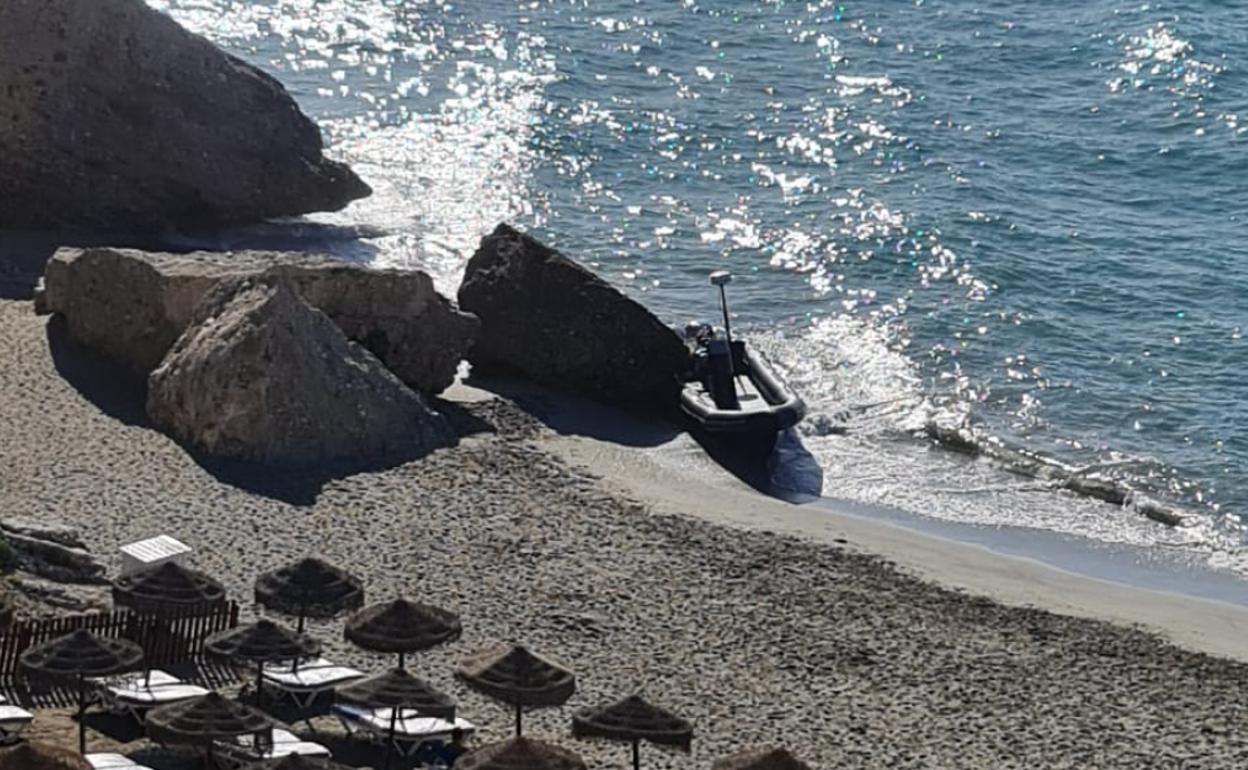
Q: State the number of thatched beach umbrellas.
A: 13